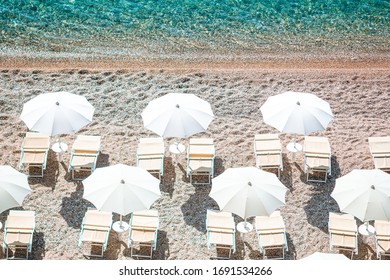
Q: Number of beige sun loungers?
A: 14